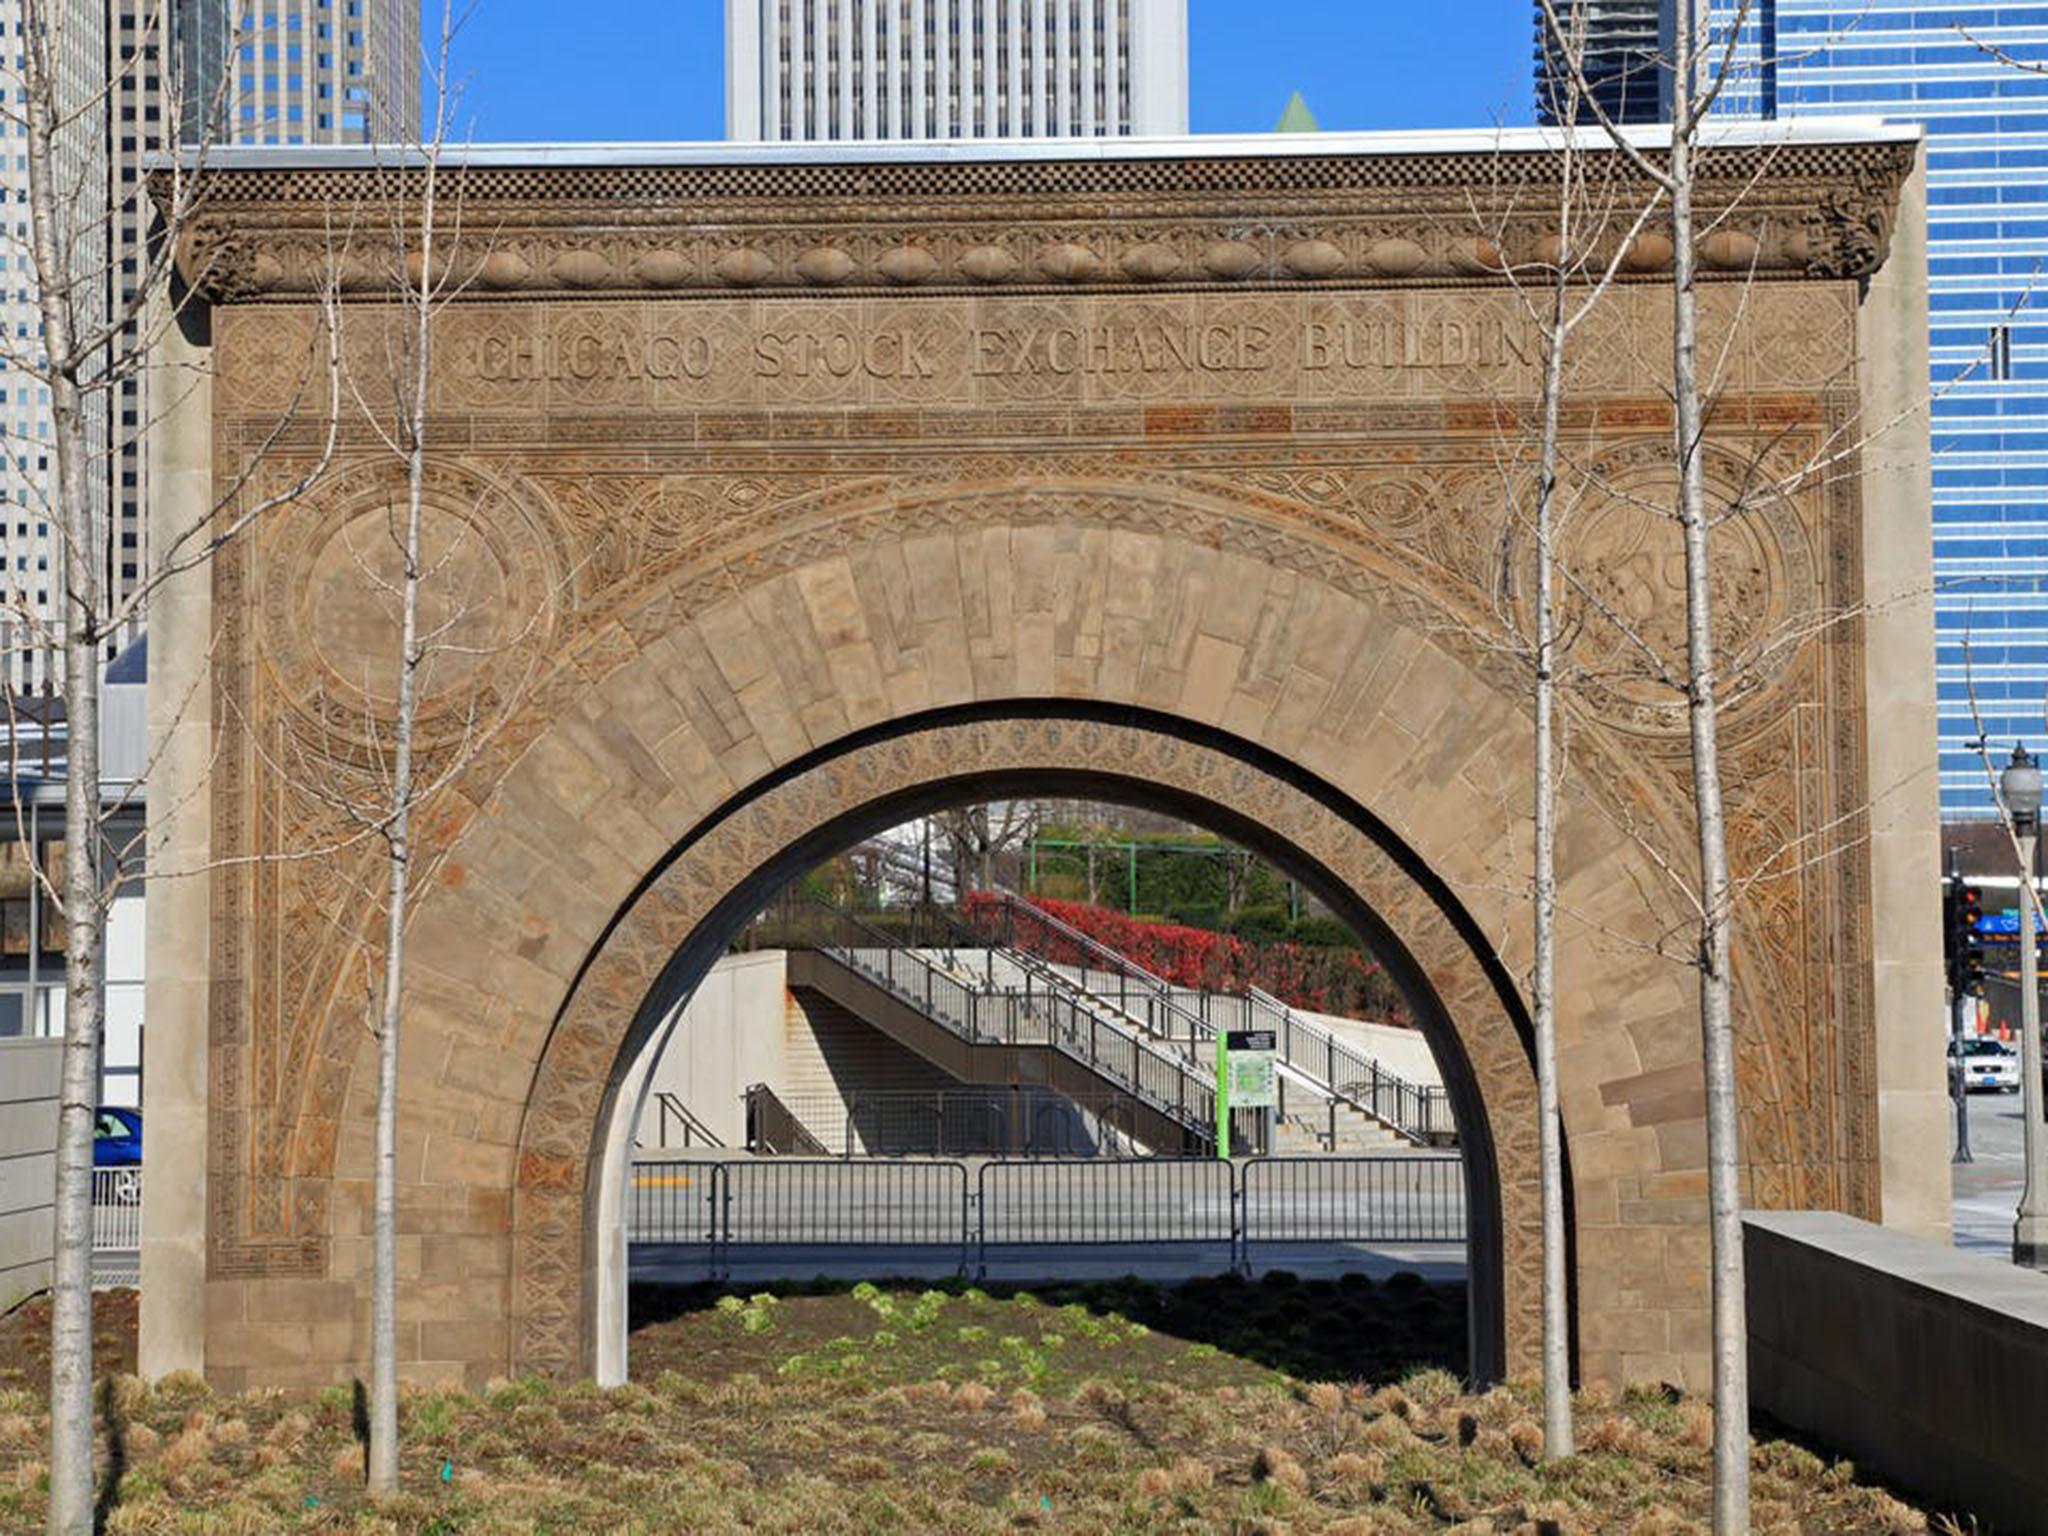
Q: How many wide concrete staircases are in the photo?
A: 1